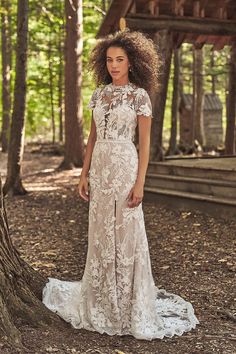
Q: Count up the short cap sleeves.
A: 2